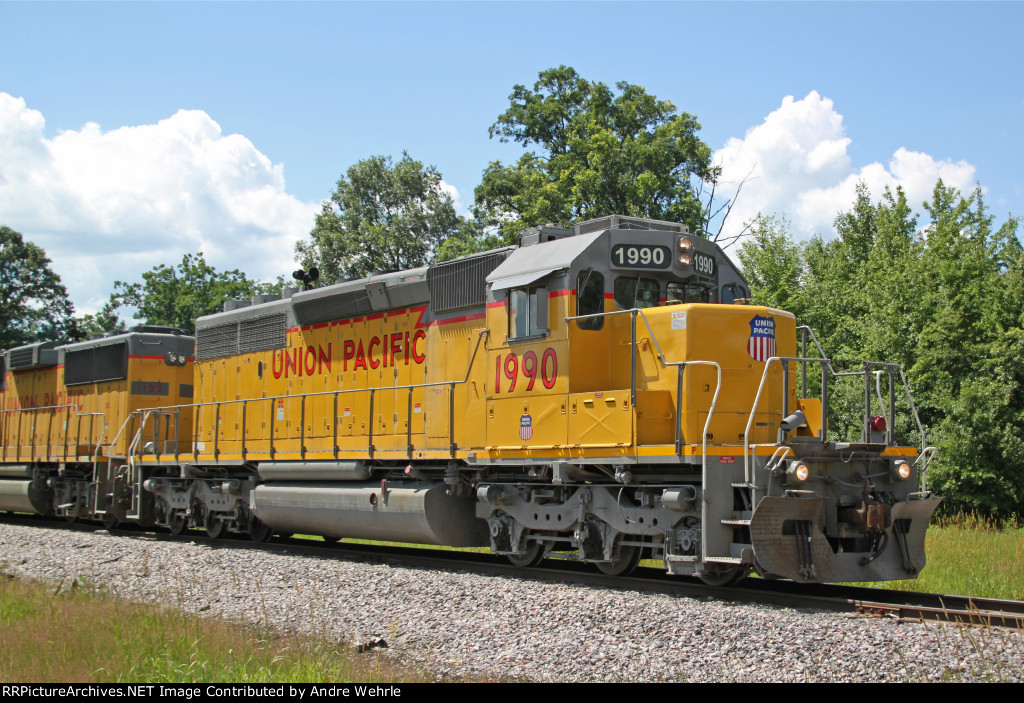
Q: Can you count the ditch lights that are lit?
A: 2